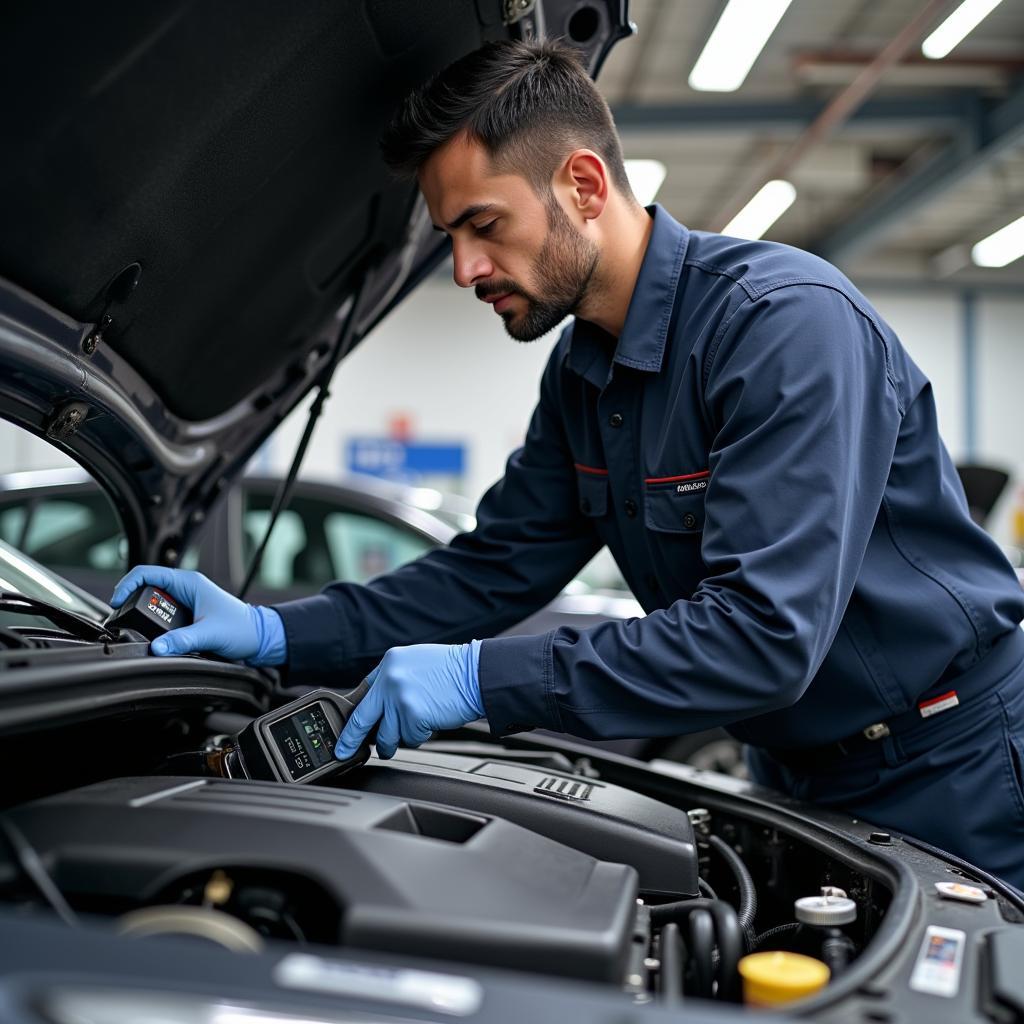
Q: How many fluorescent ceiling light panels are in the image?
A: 5